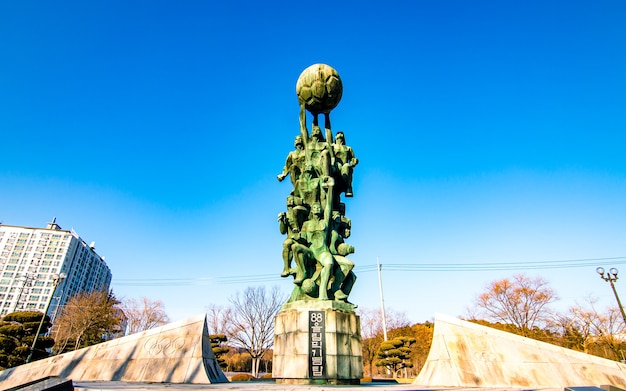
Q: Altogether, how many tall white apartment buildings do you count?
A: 1